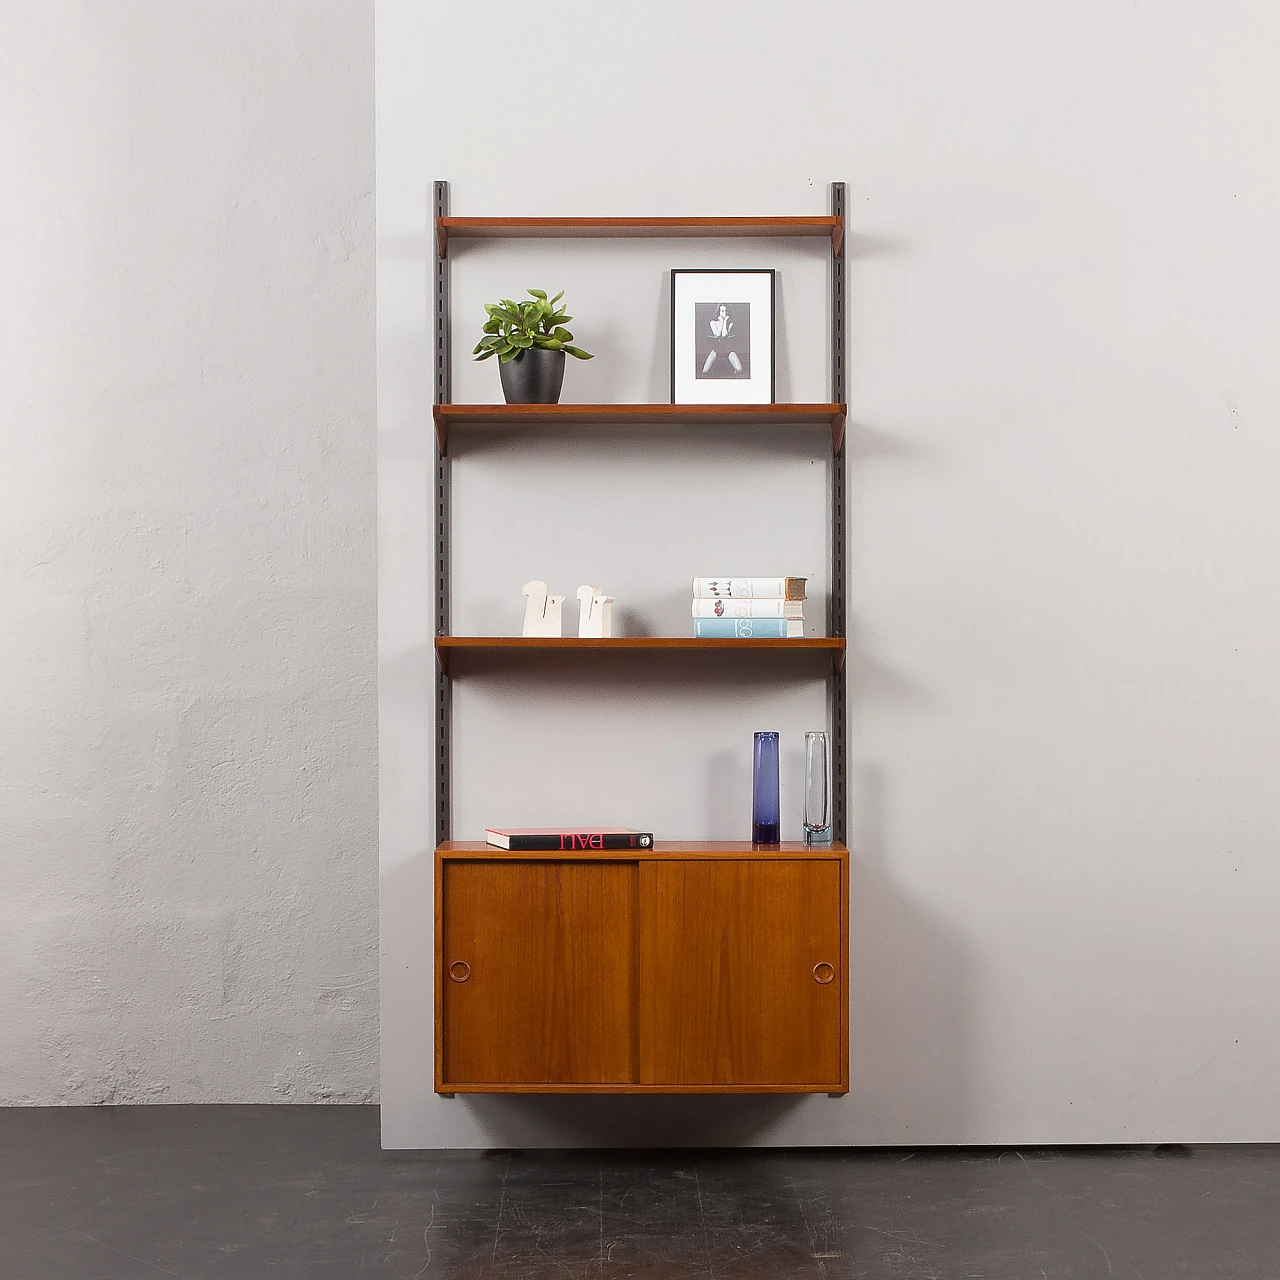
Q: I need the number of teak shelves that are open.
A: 3